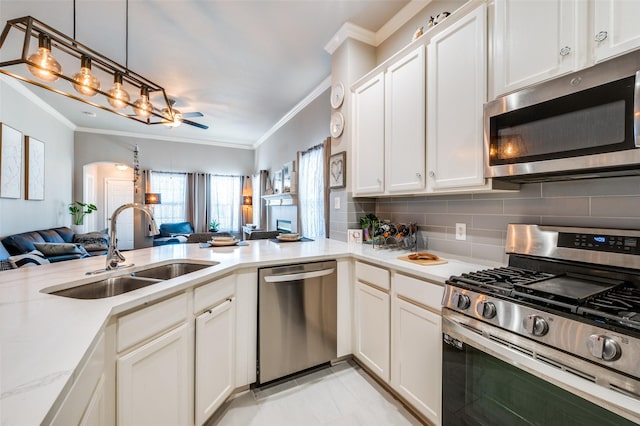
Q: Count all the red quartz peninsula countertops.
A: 0